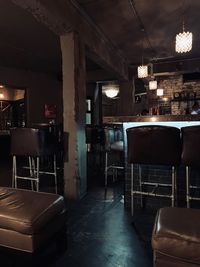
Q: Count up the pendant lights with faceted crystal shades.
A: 4